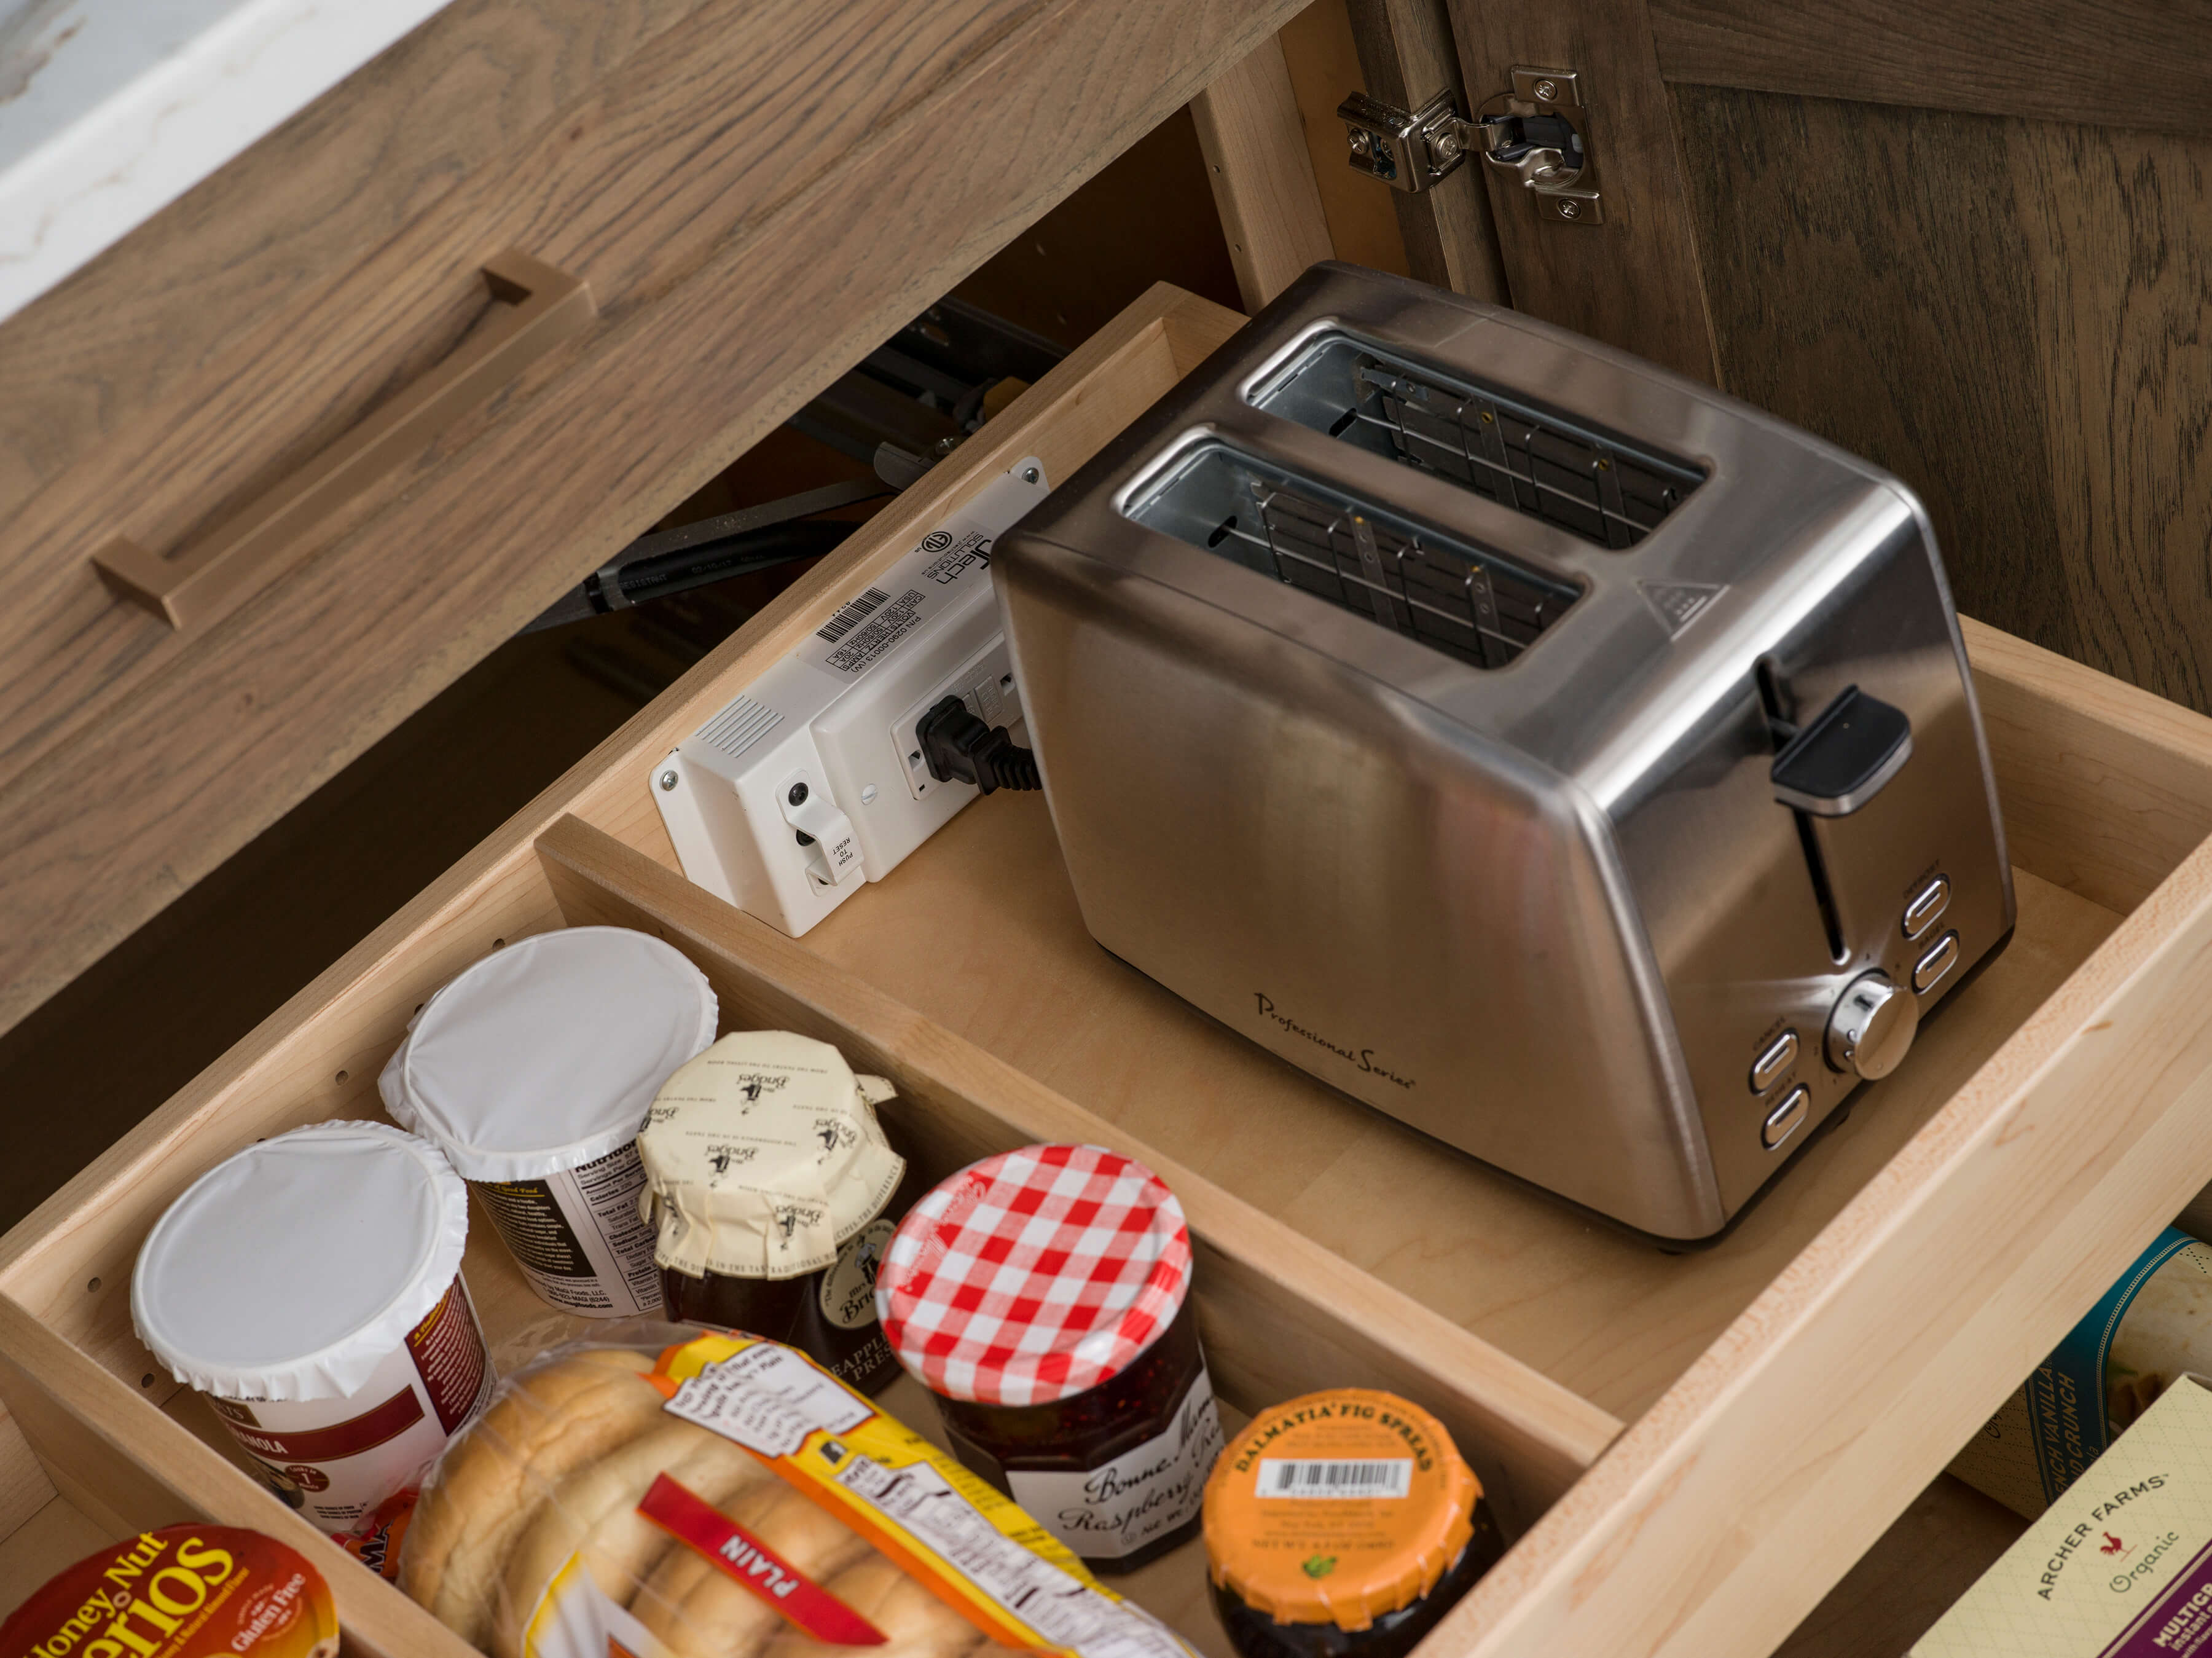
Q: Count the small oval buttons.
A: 4